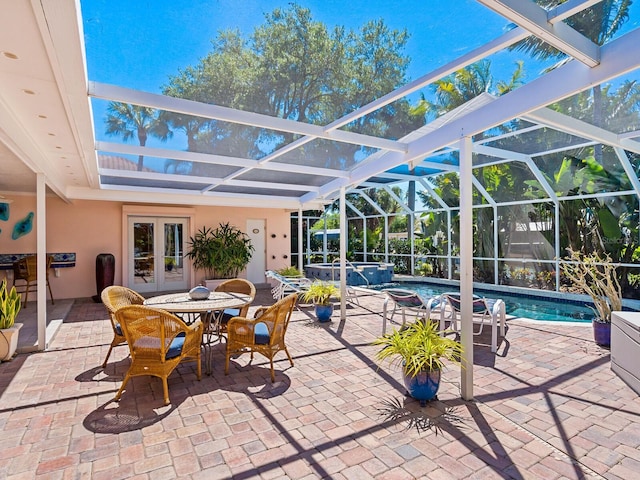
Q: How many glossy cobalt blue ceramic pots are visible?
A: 3